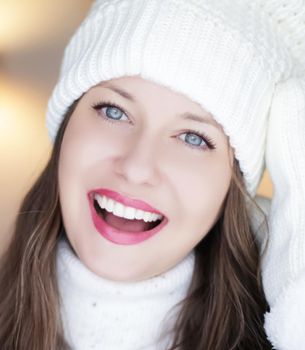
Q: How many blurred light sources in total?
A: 2